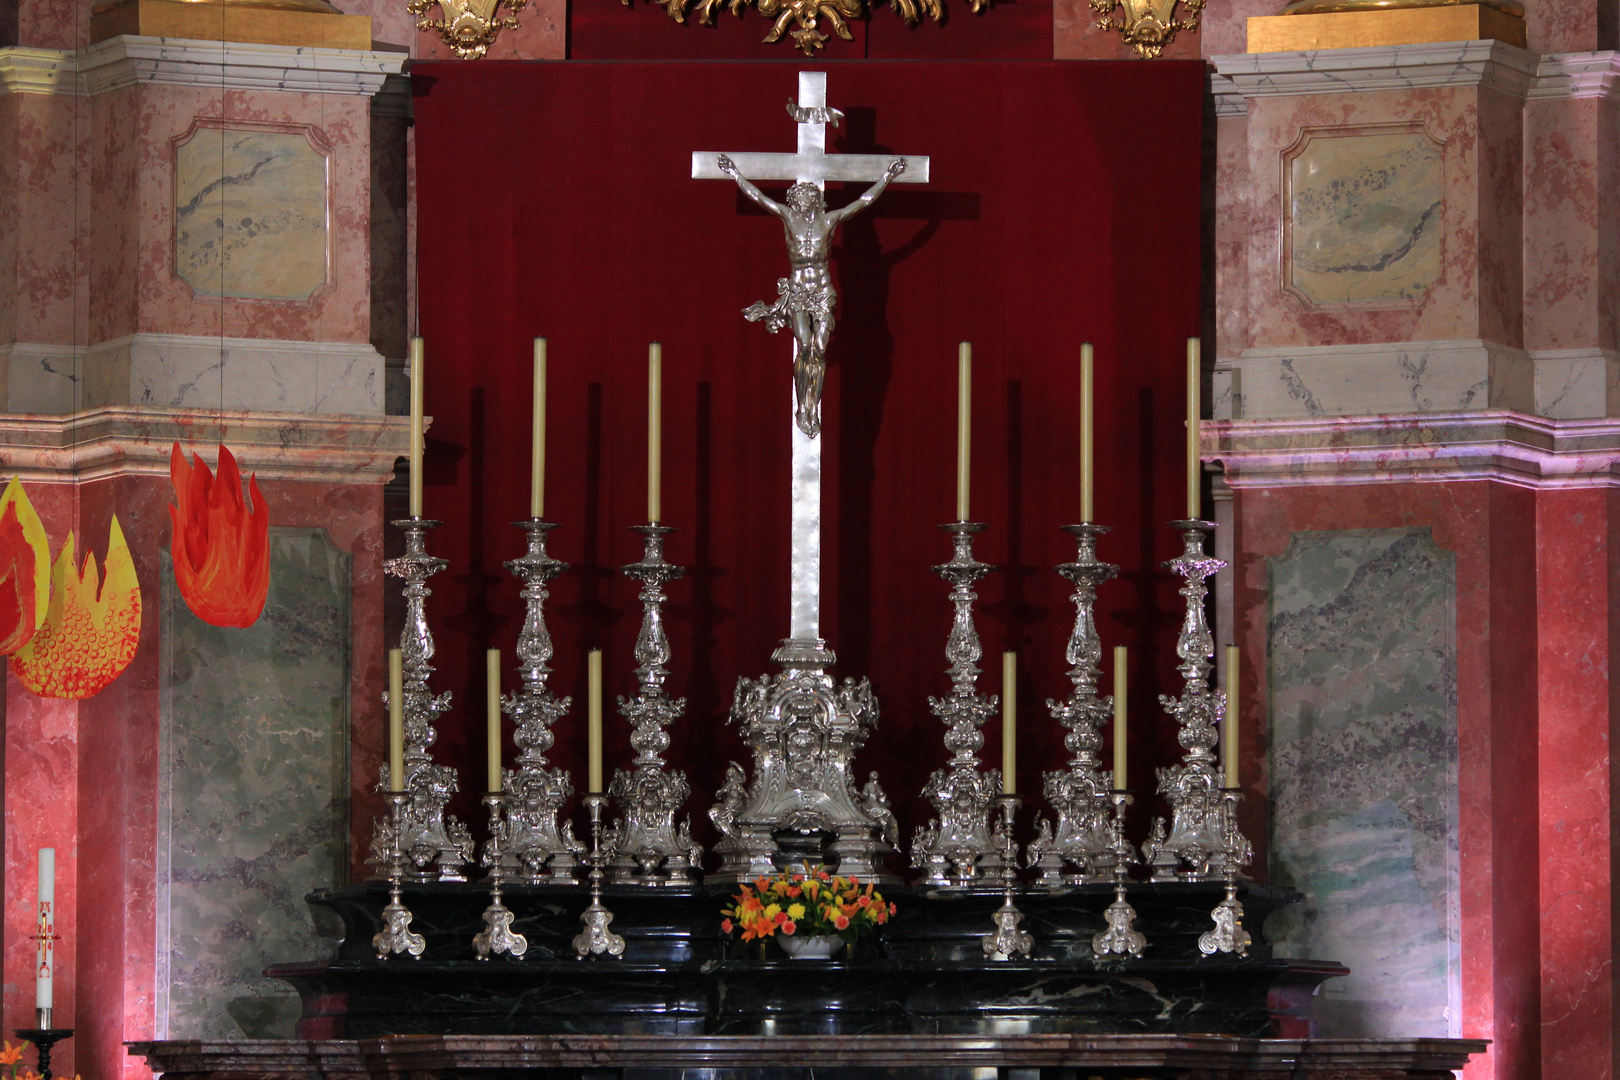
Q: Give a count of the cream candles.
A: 12